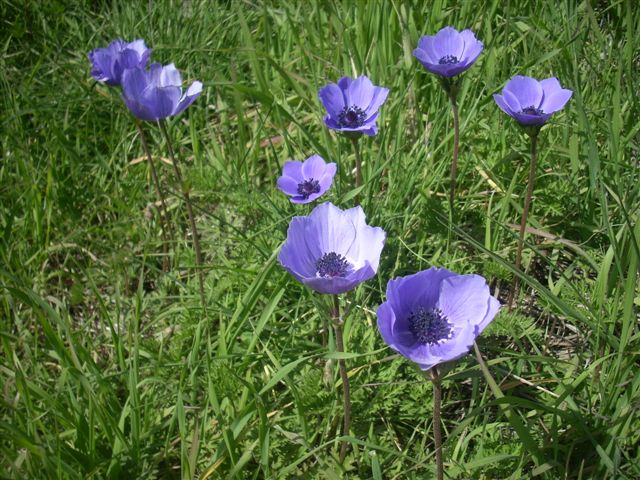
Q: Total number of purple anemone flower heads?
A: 8